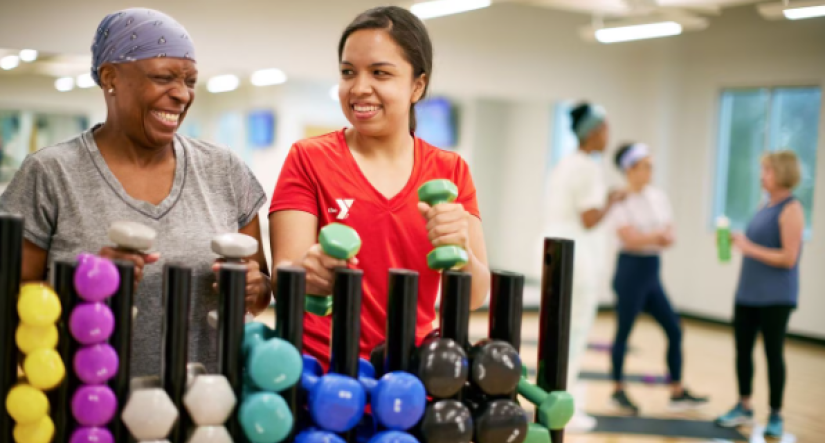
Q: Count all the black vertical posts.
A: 11